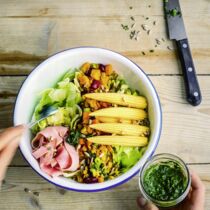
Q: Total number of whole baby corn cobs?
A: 4